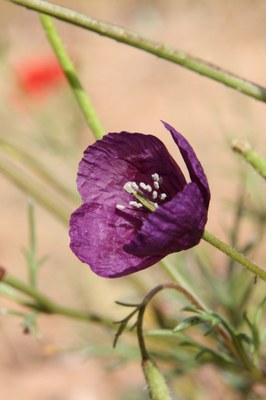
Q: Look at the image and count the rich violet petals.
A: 4